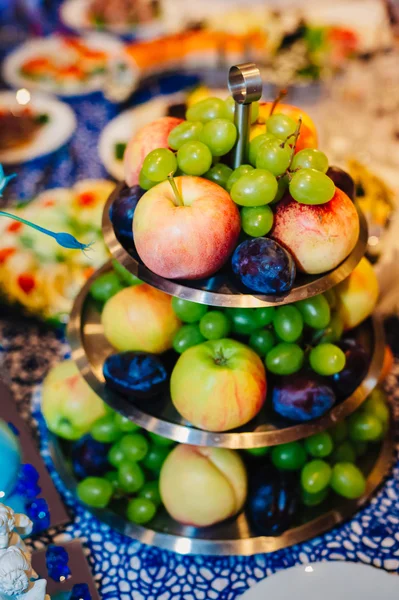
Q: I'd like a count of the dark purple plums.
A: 8